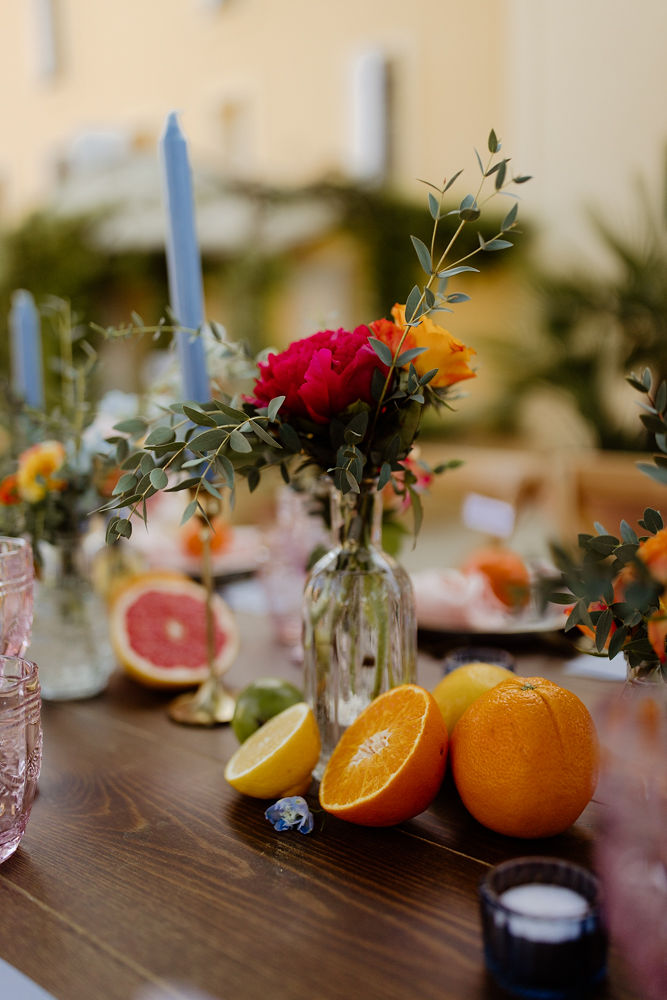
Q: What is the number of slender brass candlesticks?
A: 1